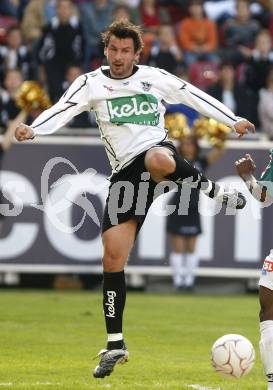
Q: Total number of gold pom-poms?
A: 3